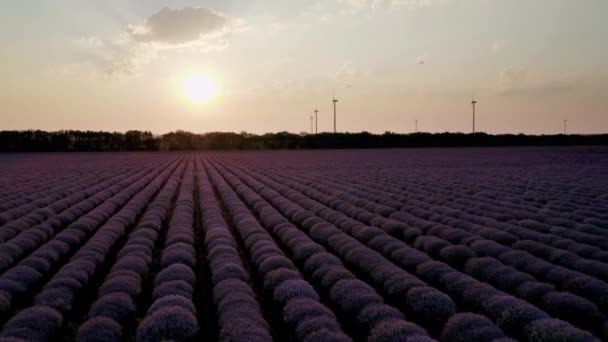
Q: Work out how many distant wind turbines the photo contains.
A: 6